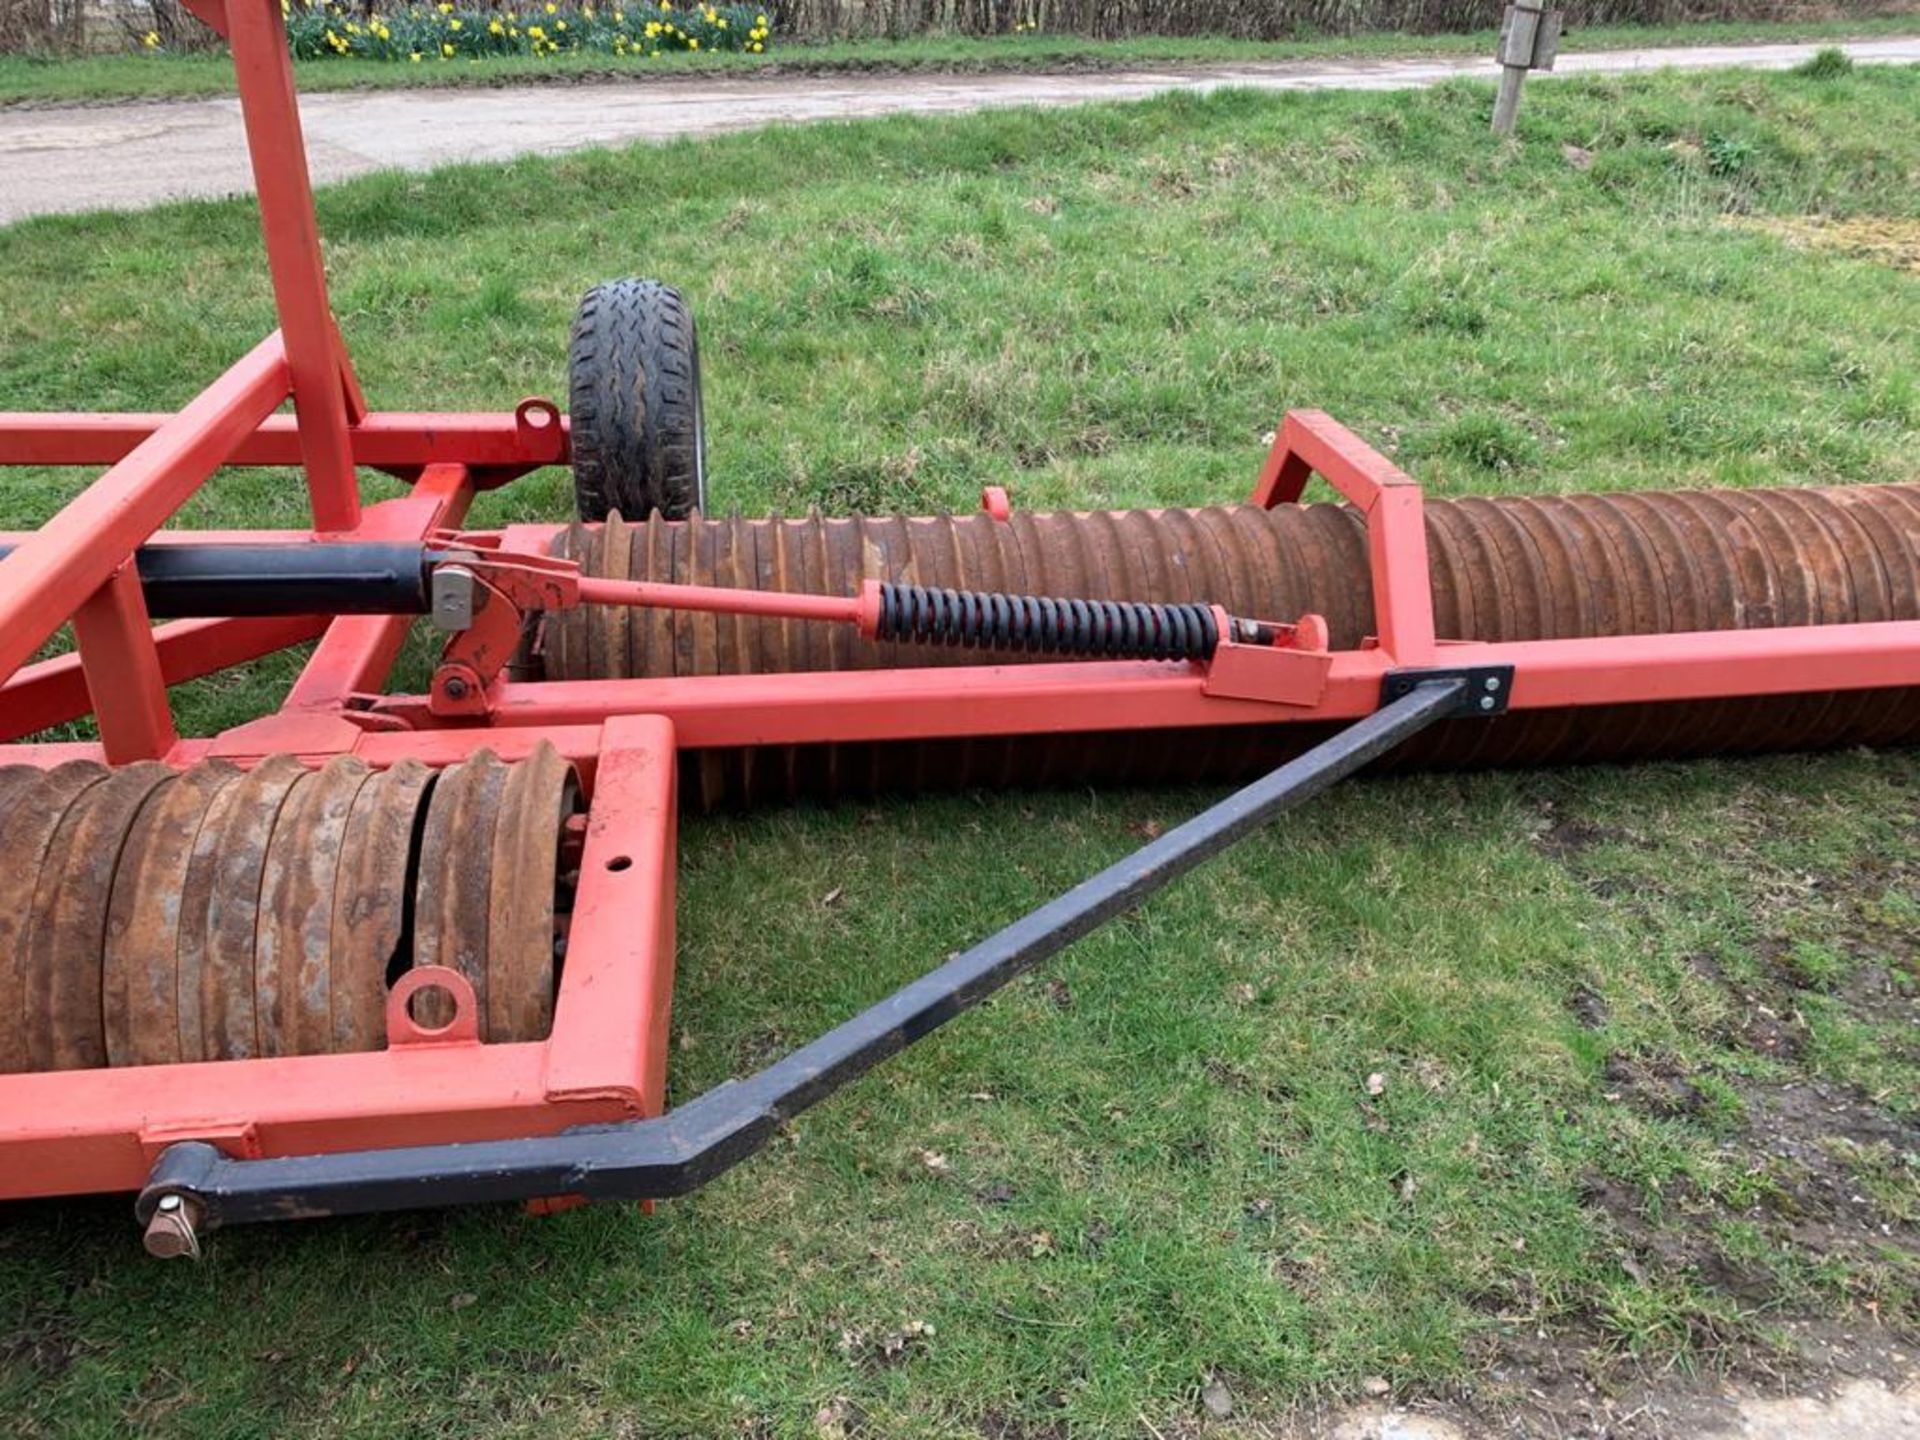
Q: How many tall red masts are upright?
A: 1